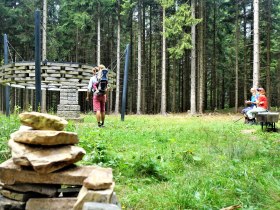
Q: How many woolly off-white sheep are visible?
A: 0